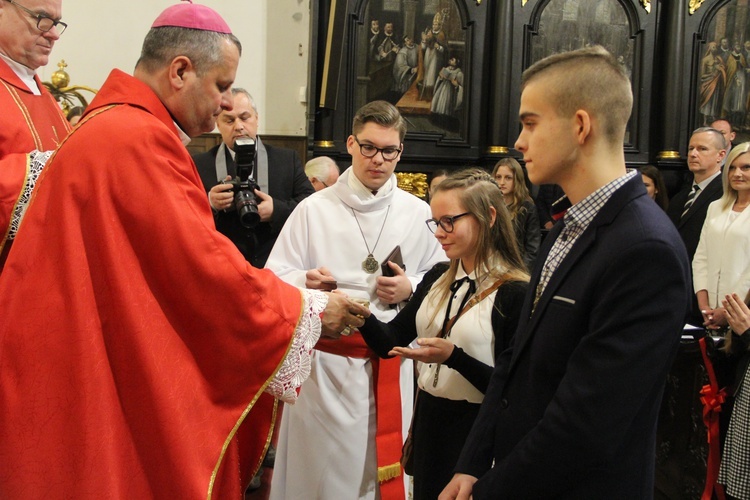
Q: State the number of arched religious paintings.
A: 3